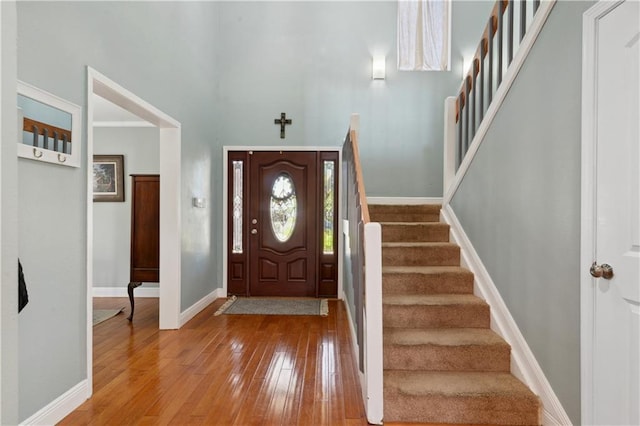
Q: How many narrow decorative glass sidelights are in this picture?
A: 2